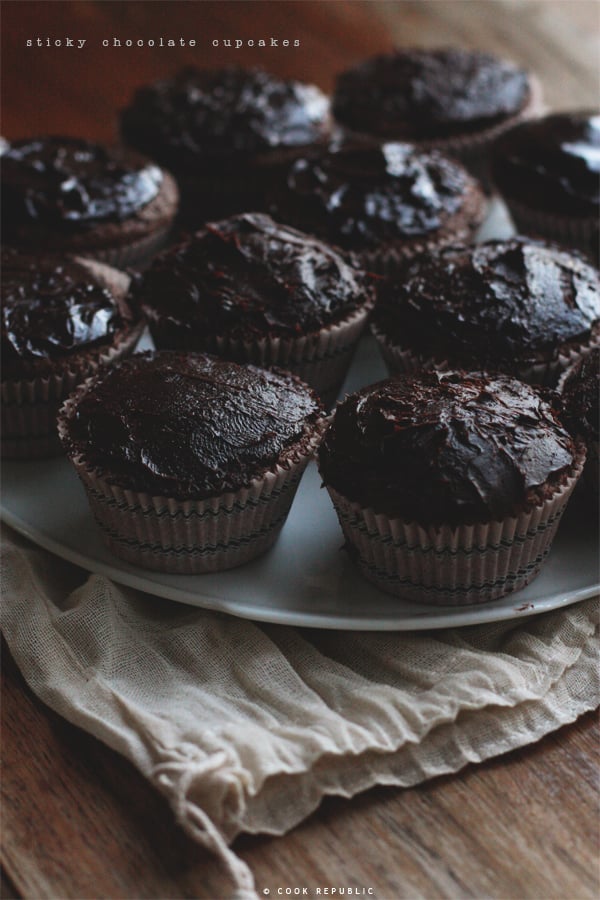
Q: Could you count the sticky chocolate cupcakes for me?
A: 11